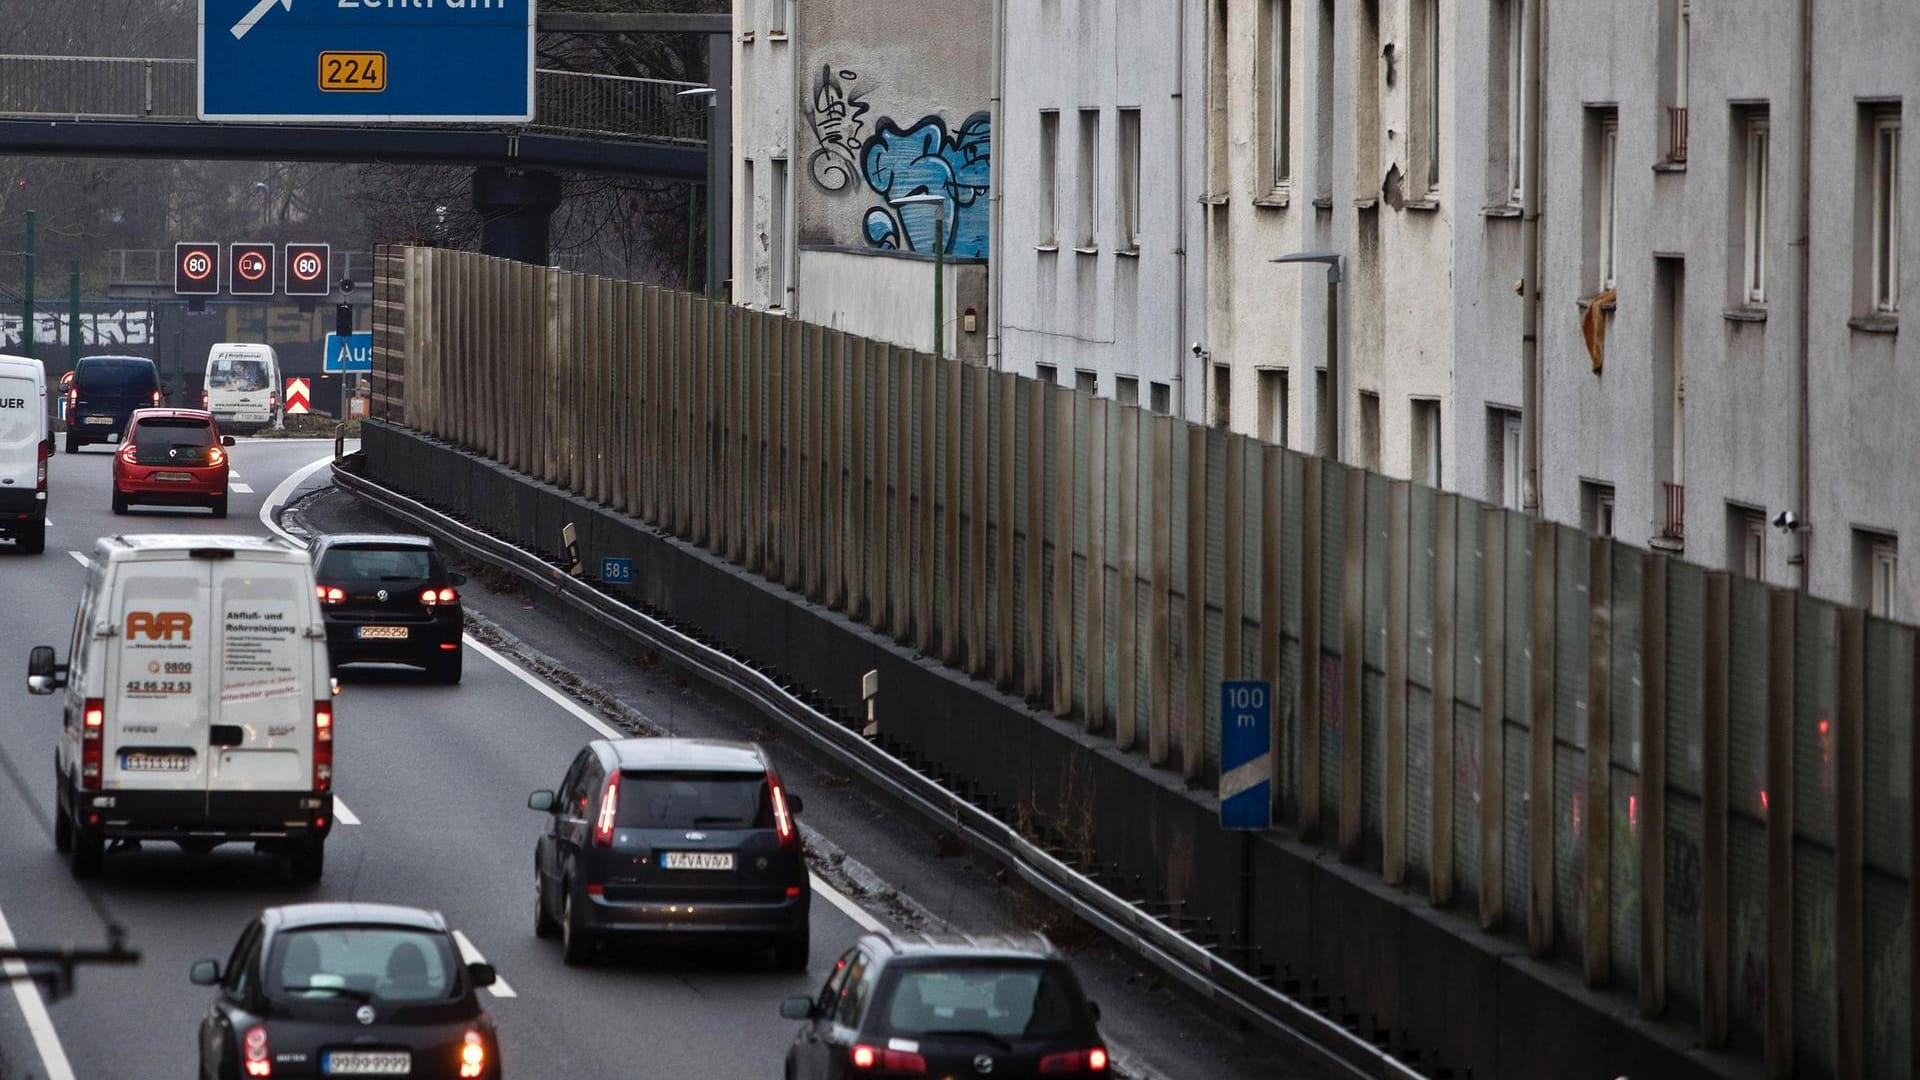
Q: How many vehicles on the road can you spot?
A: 9